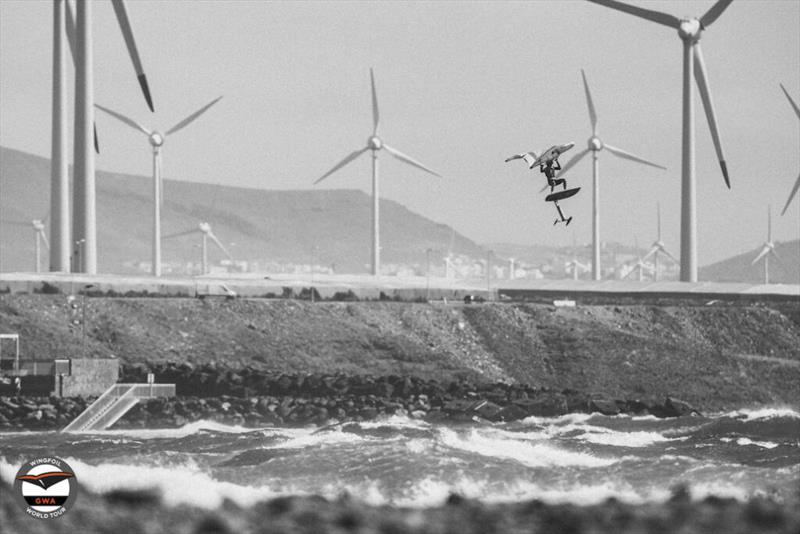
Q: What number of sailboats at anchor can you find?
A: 0